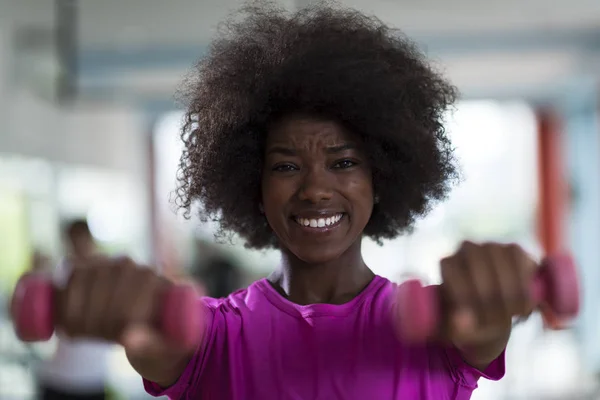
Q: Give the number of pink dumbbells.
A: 2